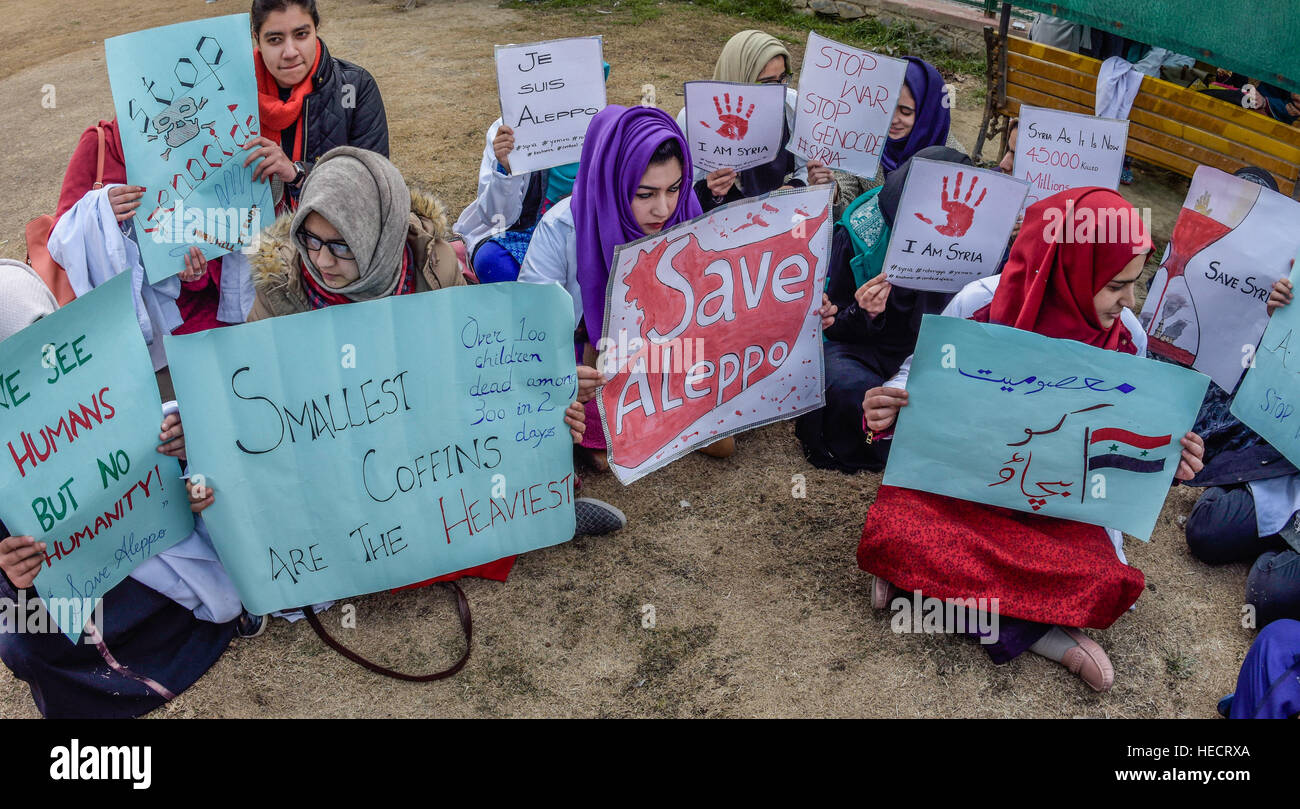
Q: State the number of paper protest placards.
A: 12